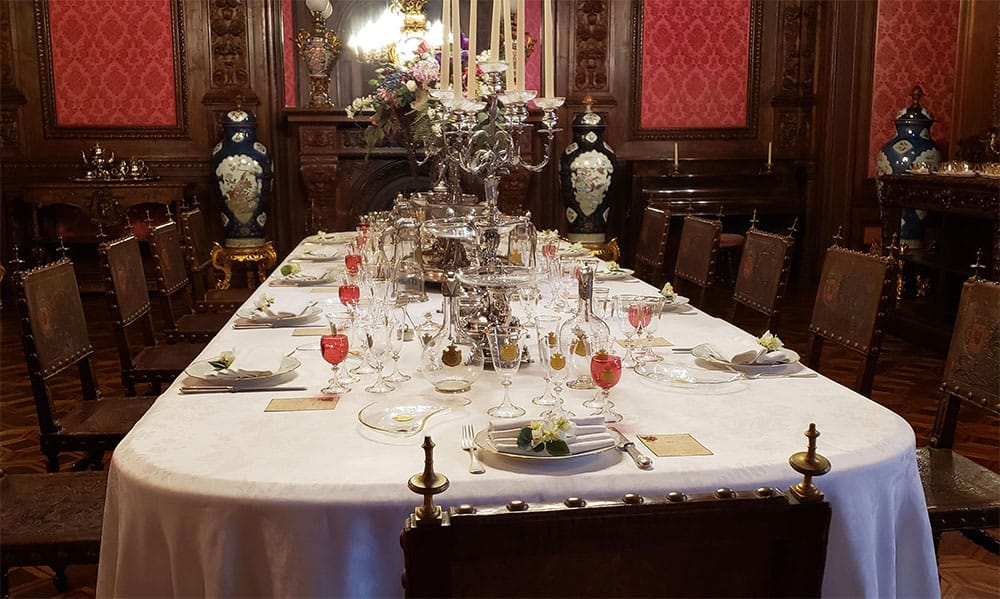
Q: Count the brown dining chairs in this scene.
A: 11